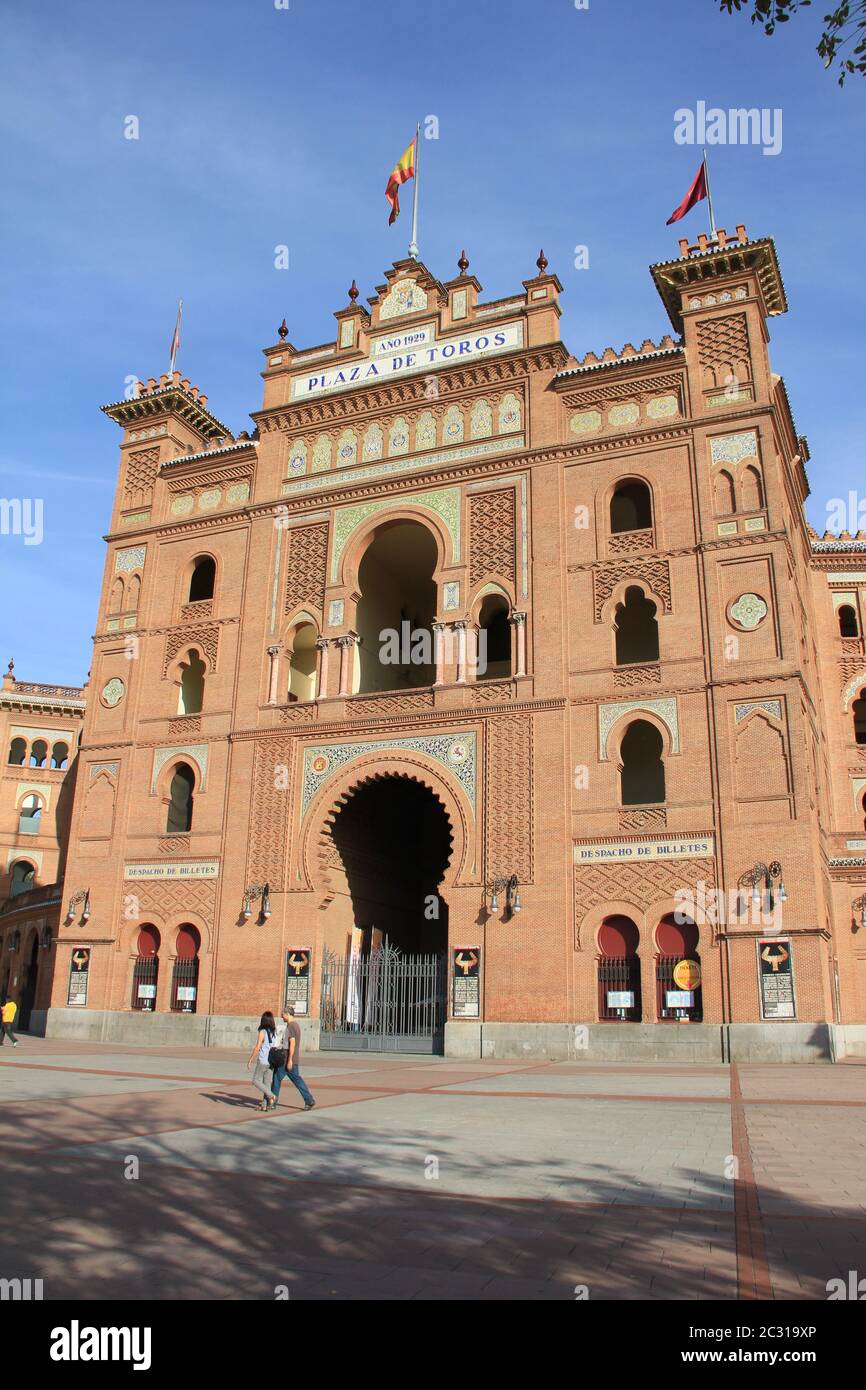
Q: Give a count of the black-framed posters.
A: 4